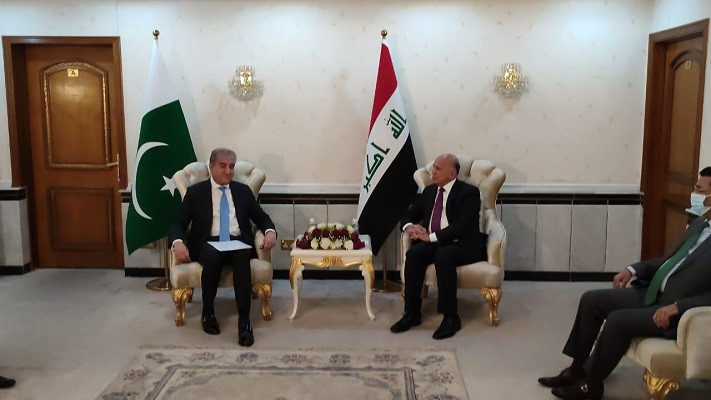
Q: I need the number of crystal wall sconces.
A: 2